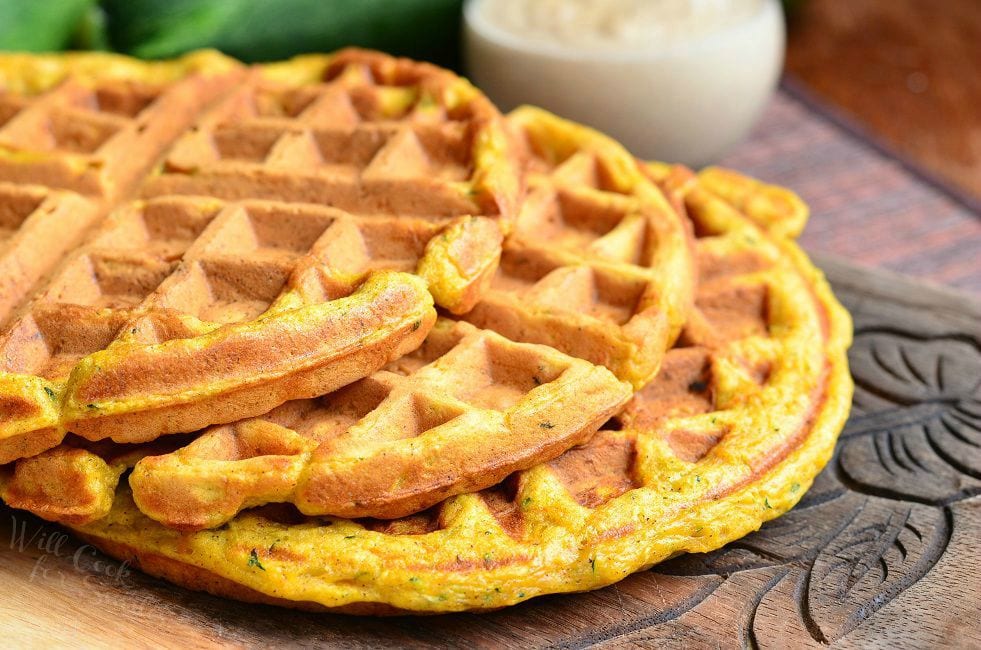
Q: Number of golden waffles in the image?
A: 3